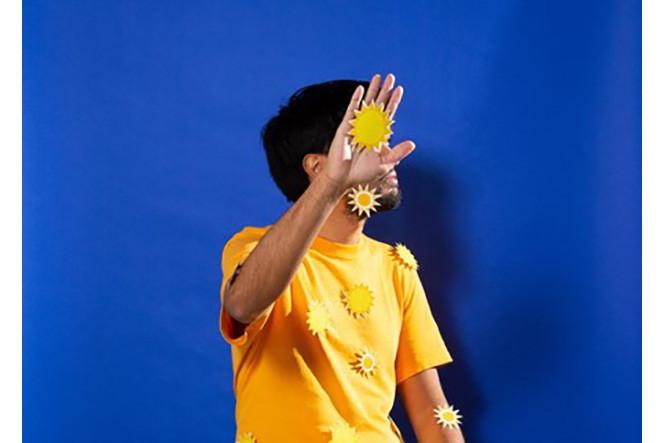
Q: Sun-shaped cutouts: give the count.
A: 9